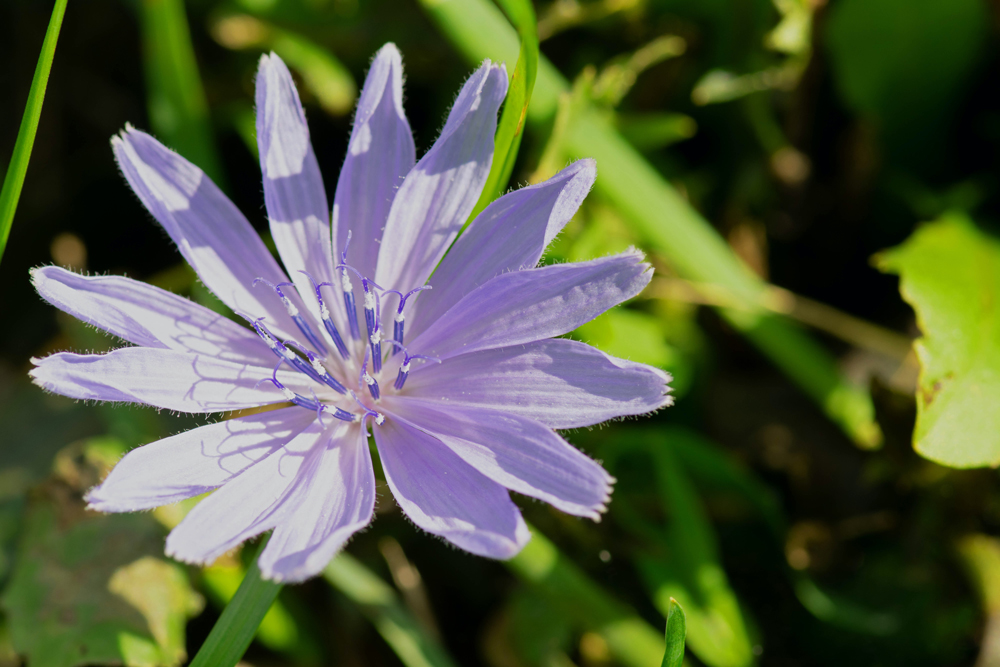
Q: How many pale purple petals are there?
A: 14